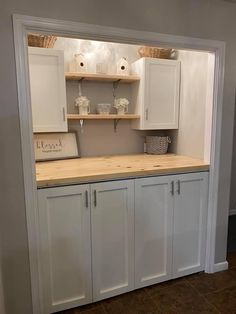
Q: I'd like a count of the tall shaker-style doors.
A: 4